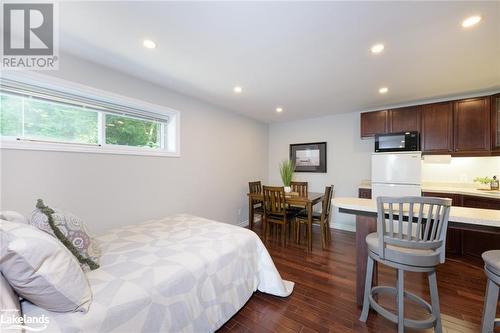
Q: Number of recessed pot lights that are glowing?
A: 6